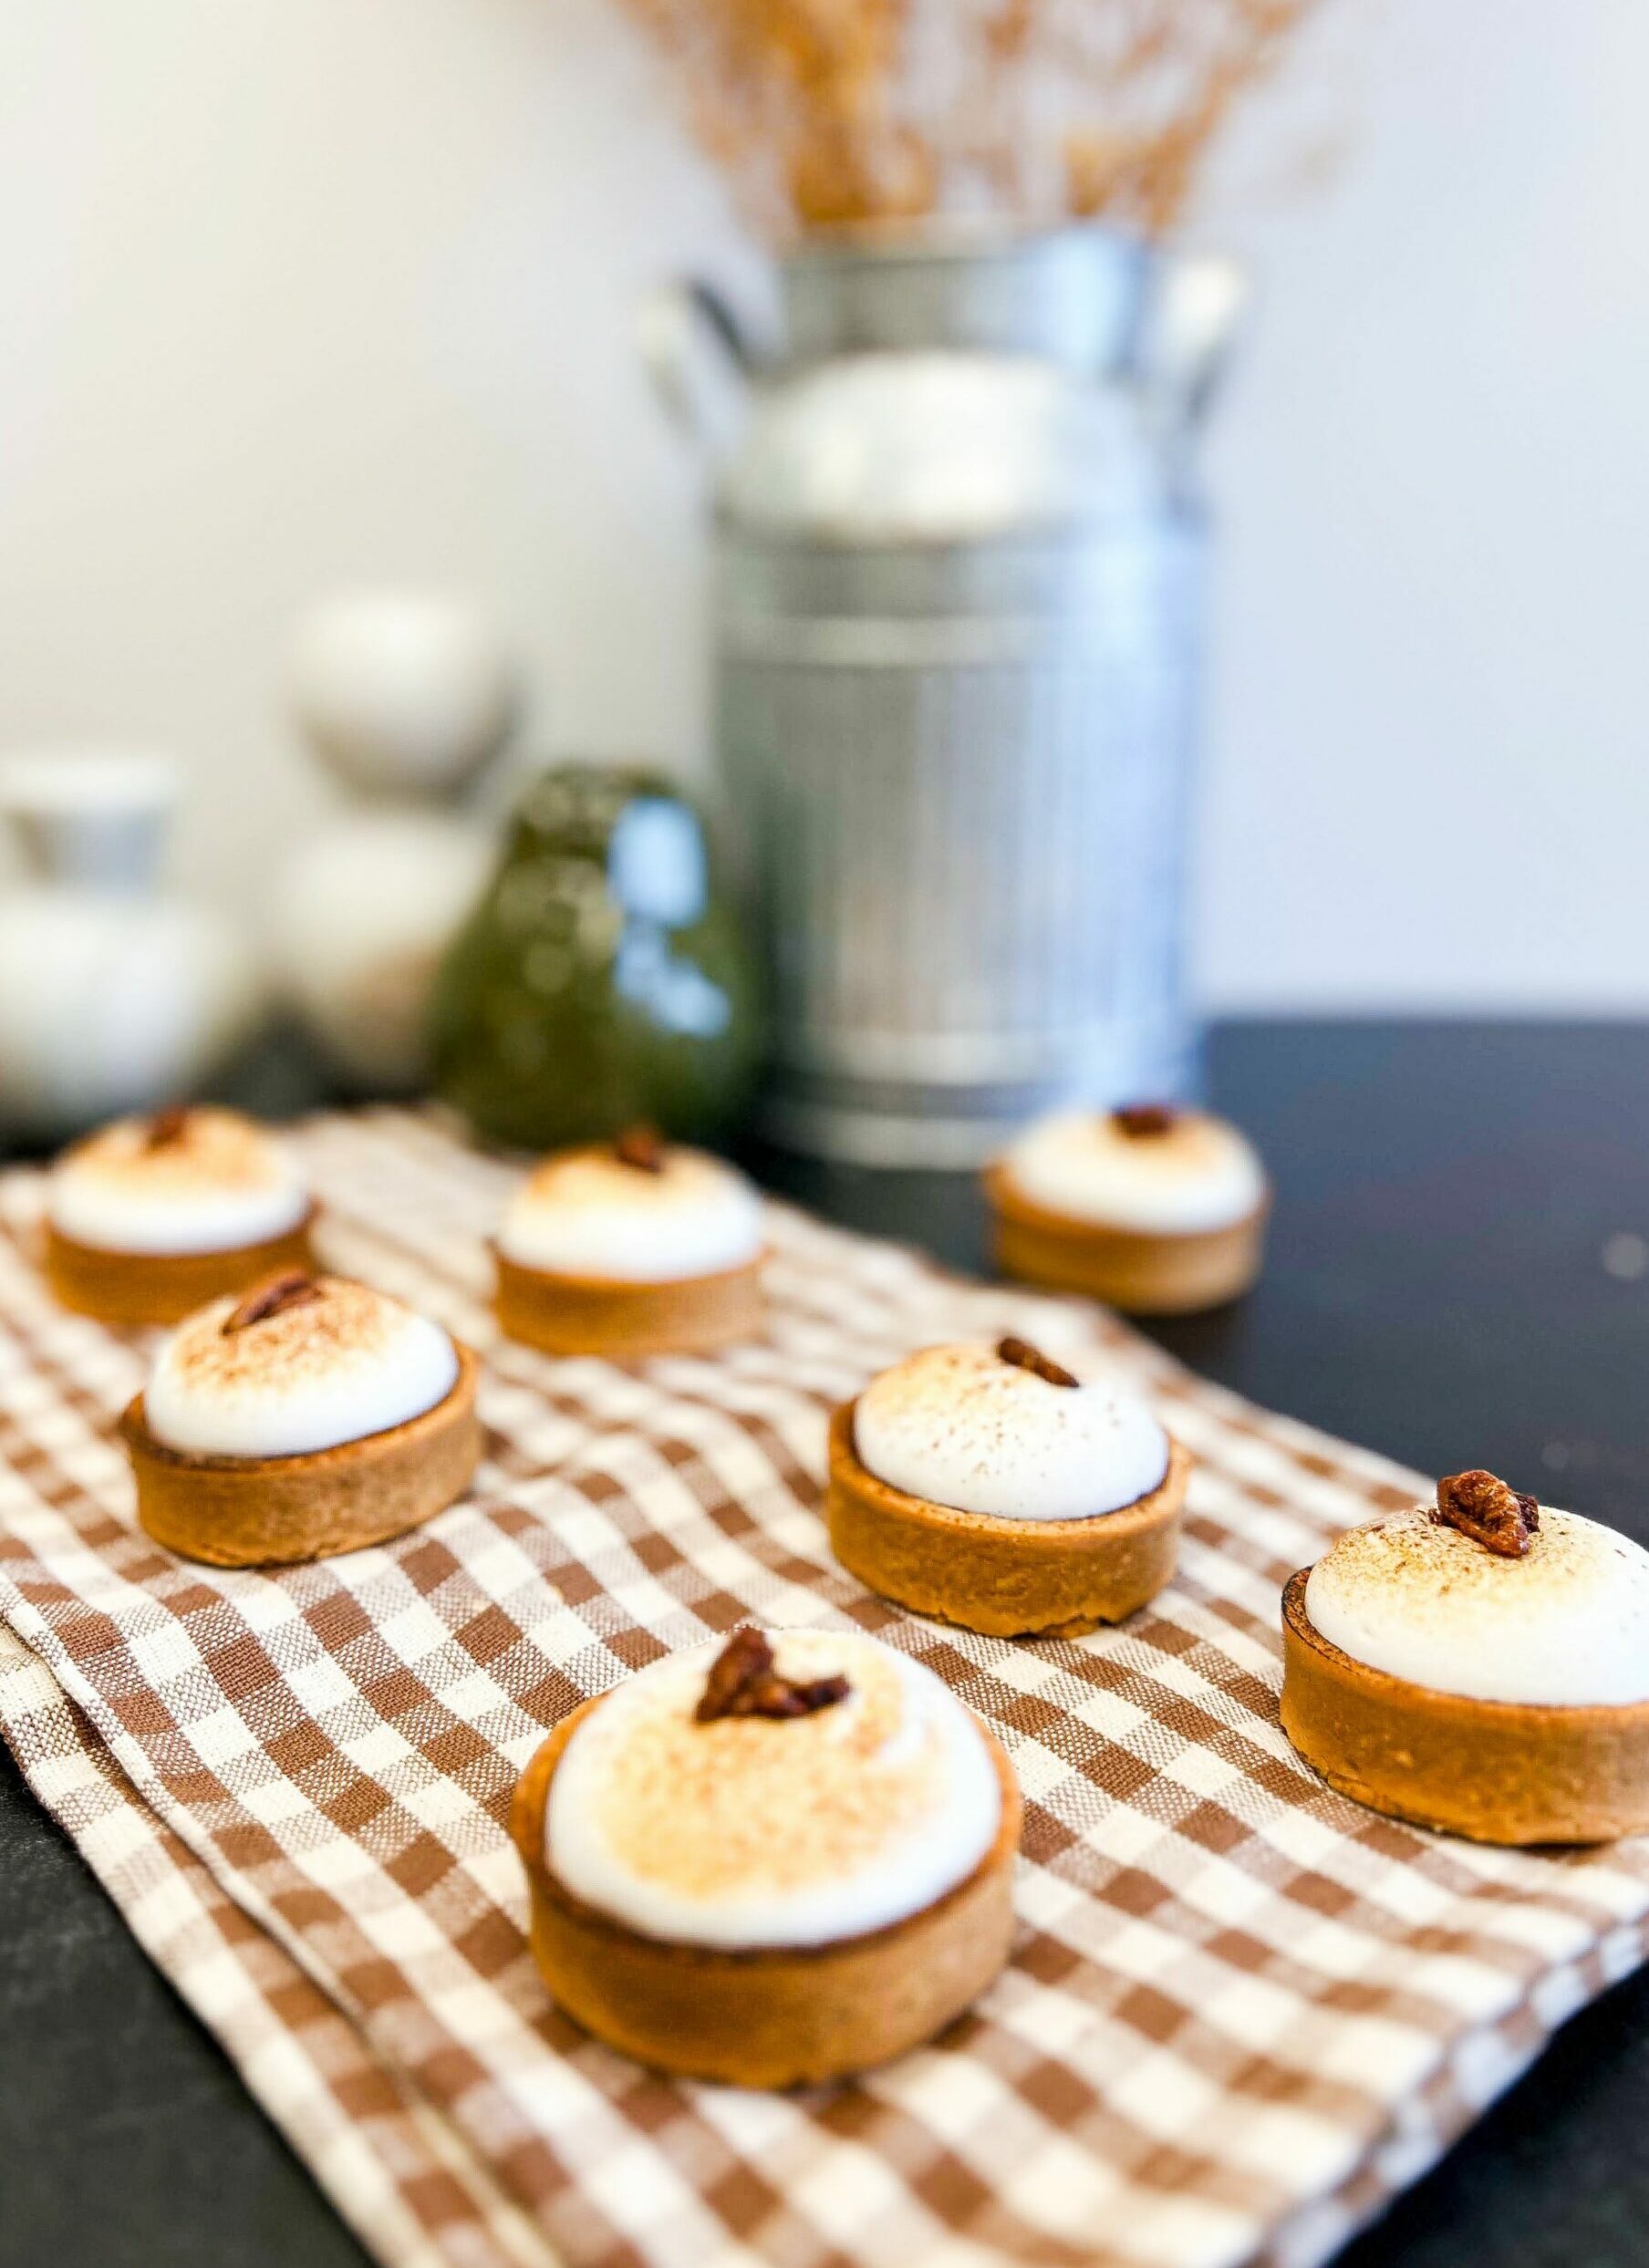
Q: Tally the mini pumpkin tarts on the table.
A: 7